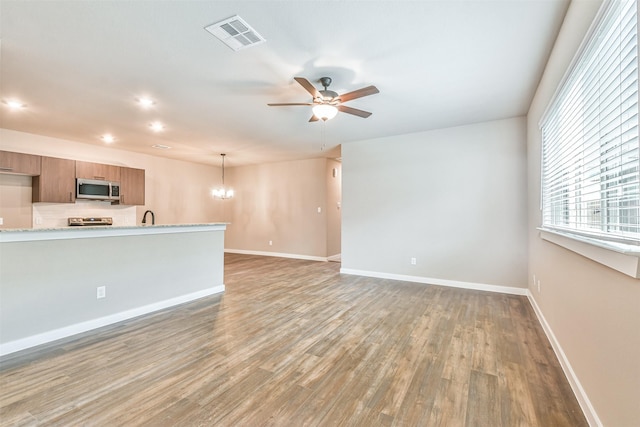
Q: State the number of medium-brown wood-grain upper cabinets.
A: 4